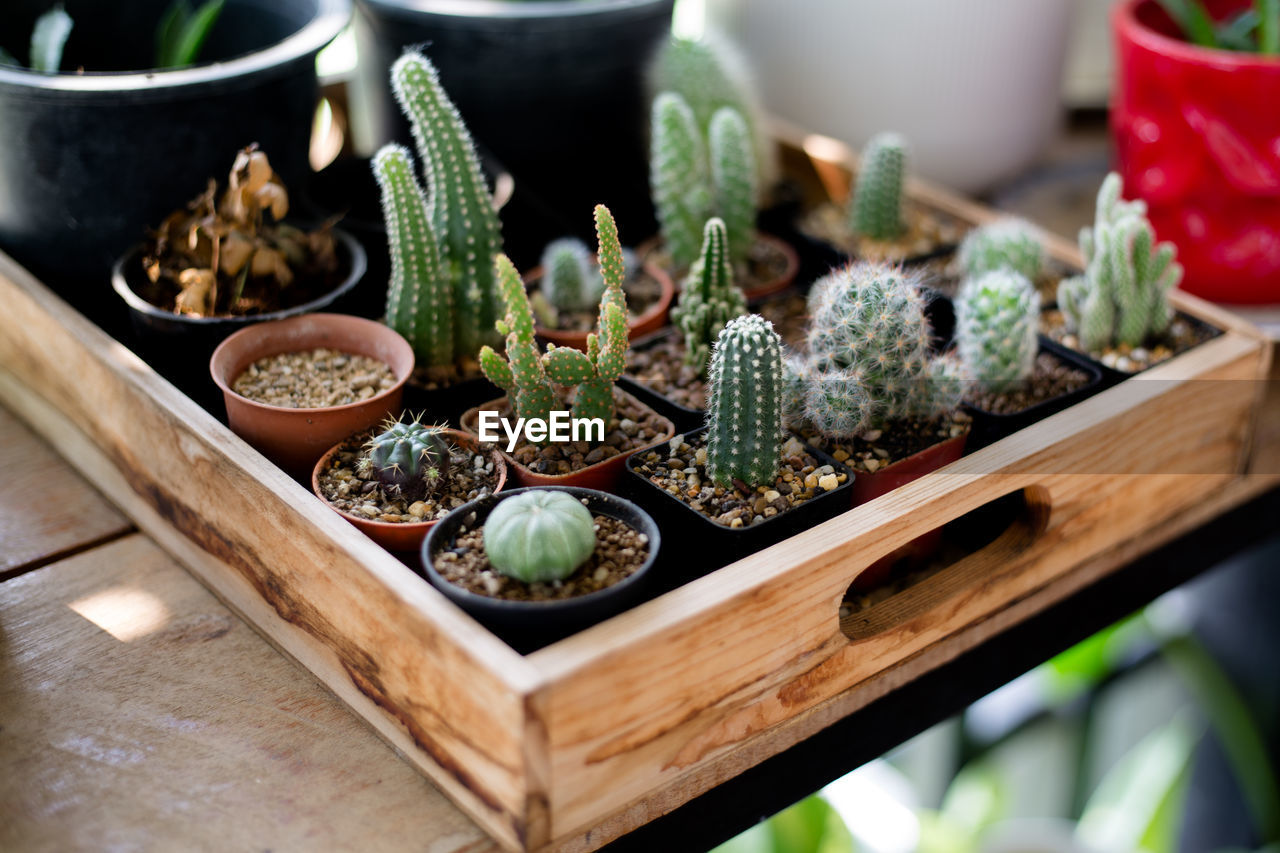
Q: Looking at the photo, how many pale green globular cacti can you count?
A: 1